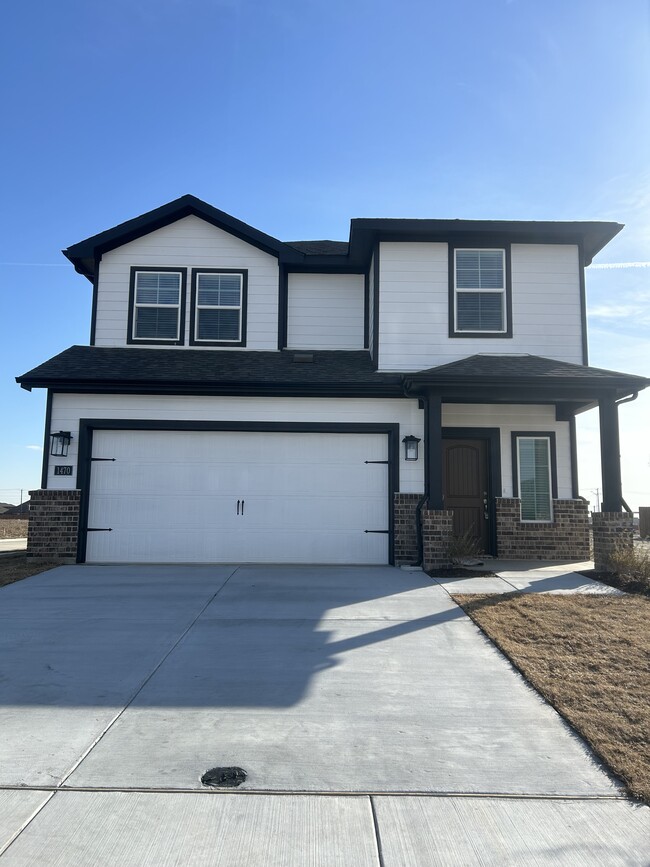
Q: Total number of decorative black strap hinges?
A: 4